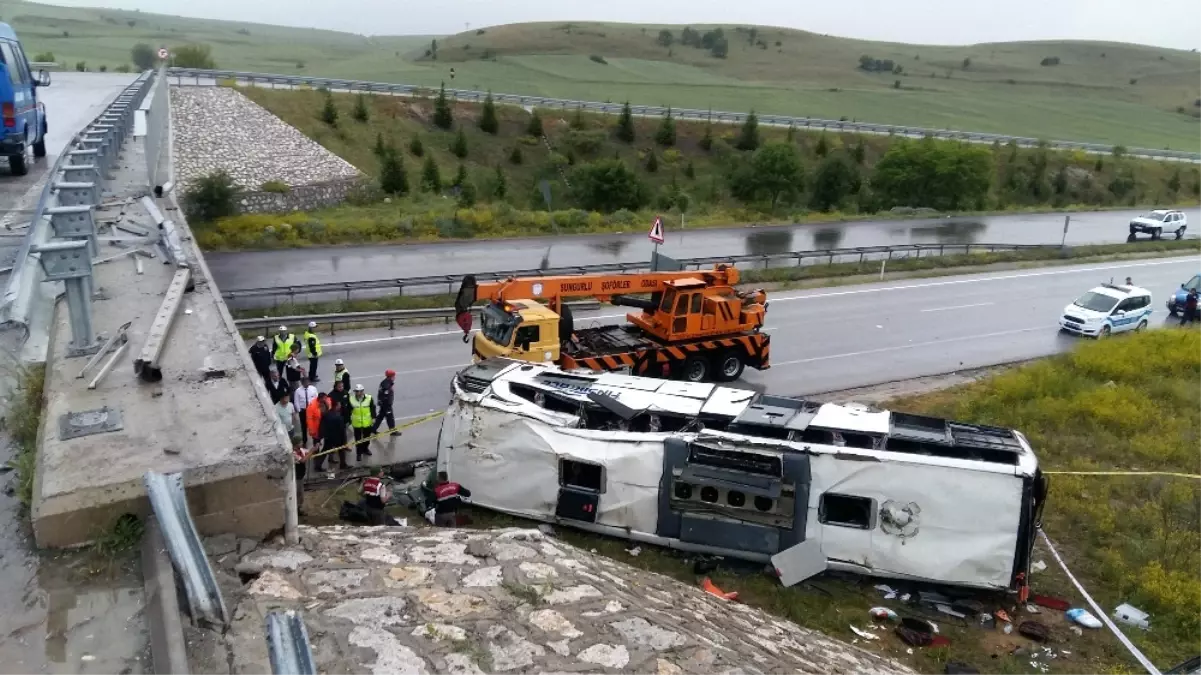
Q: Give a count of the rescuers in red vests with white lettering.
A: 2